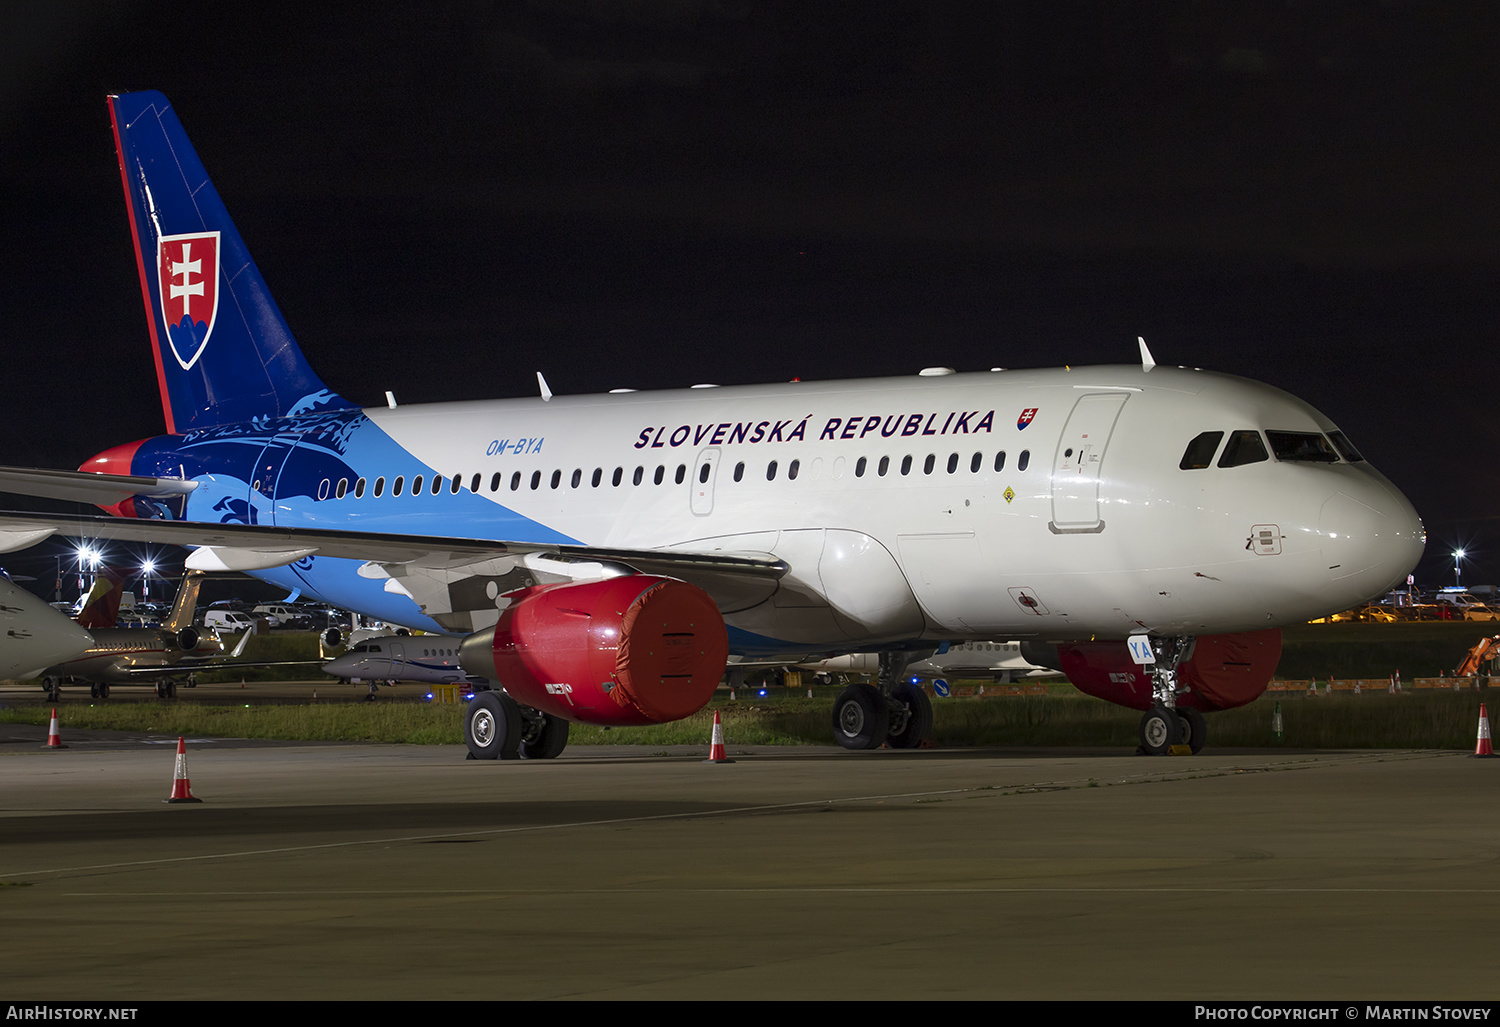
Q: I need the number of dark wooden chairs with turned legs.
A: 0